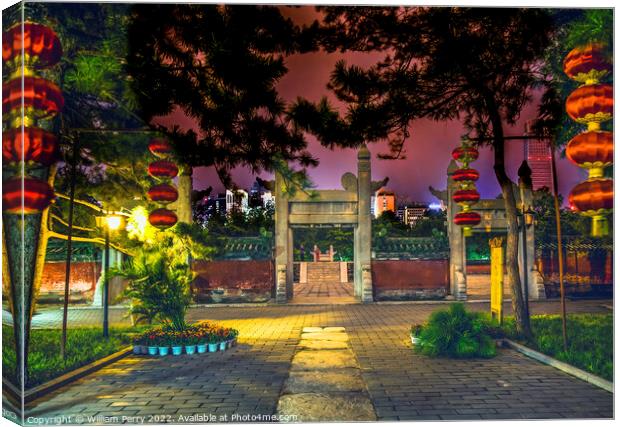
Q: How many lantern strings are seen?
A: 4